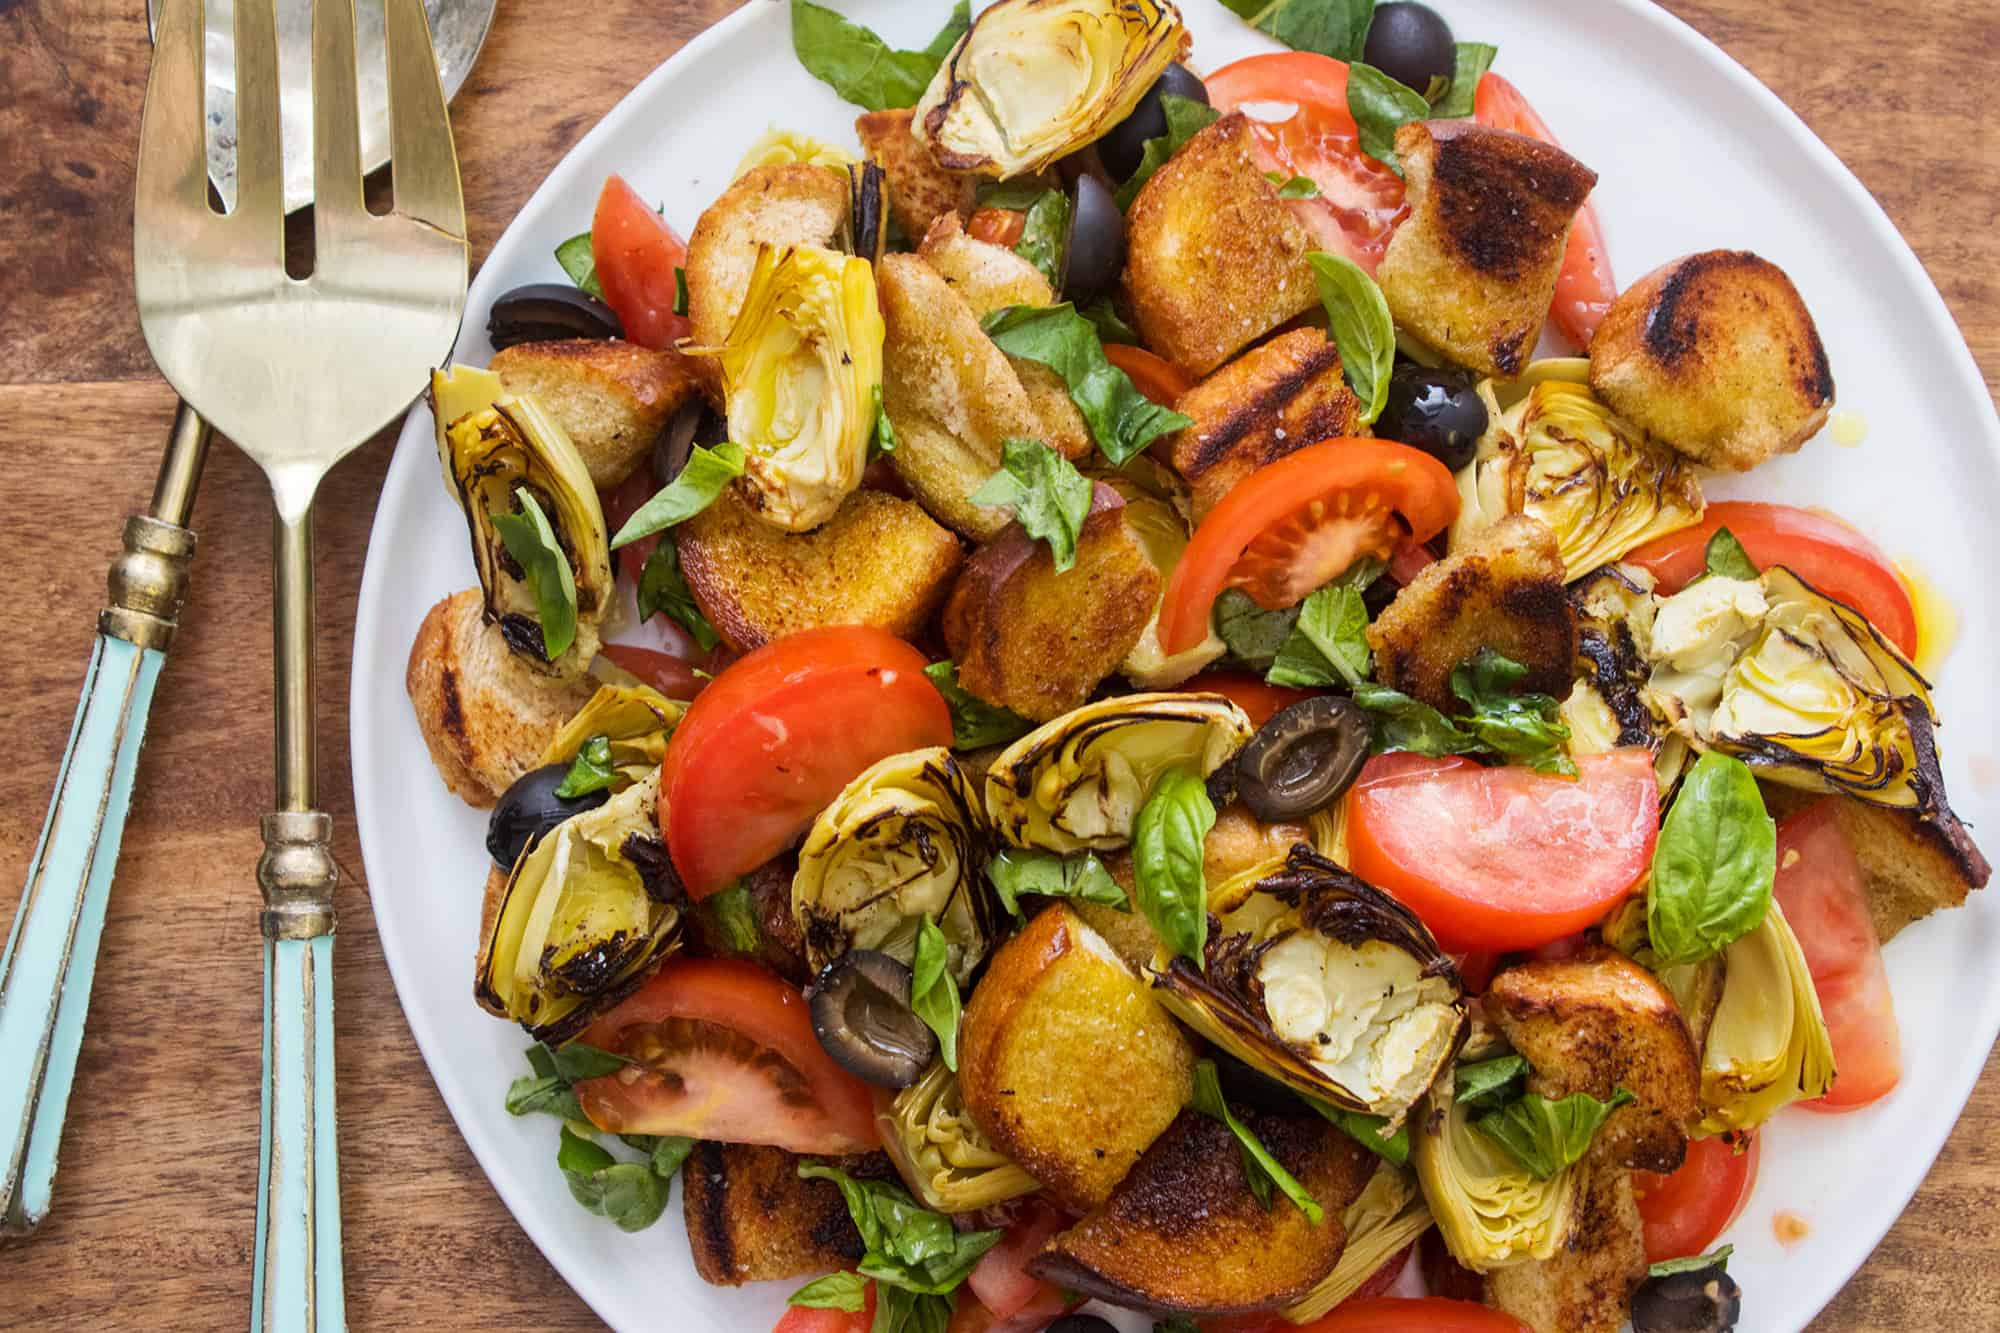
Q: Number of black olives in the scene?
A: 11